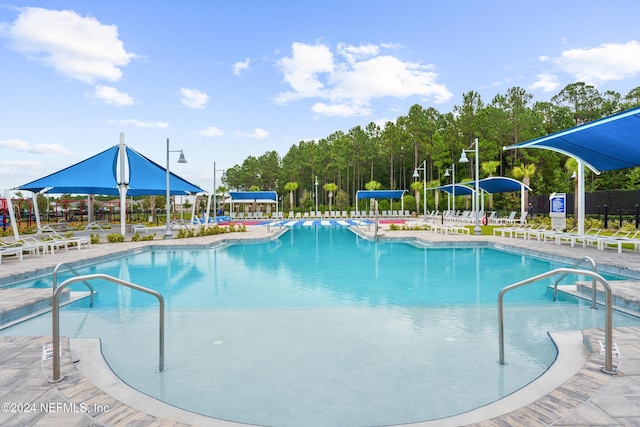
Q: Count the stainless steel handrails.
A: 4